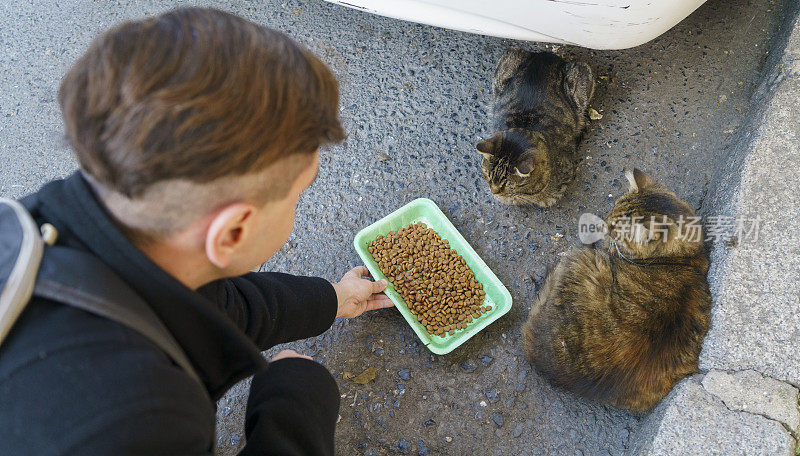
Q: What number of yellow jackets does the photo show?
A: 0